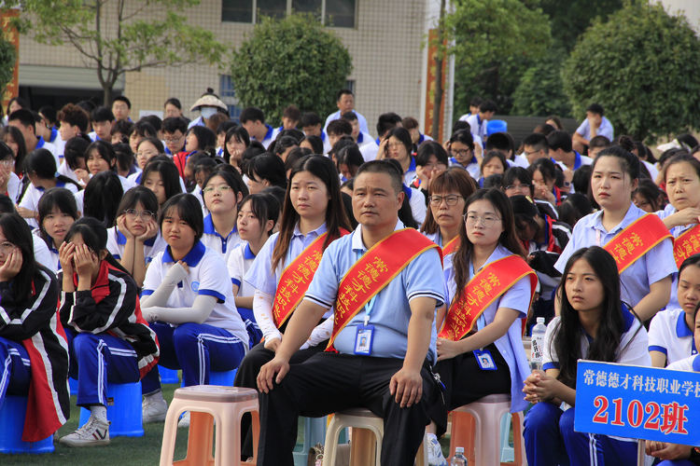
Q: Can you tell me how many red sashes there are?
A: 6